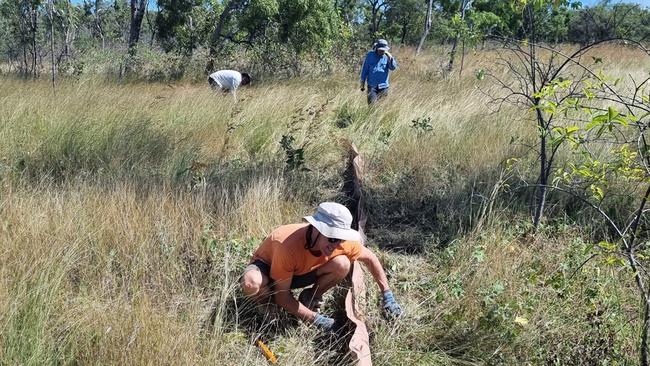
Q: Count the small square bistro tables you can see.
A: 0